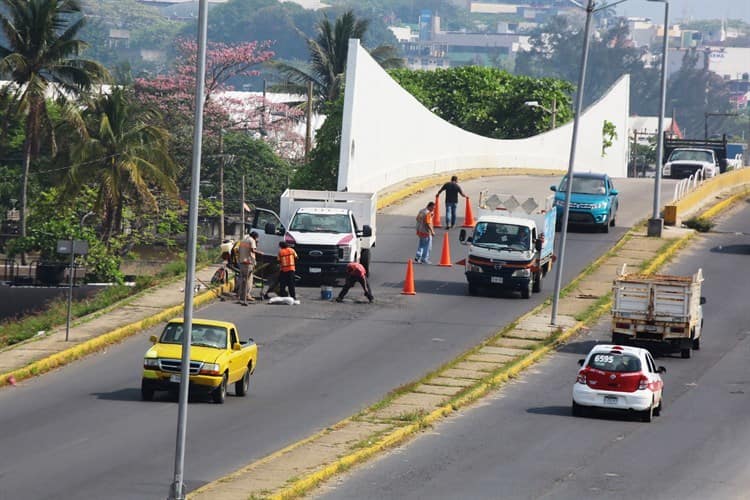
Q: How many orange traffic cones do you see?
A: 4